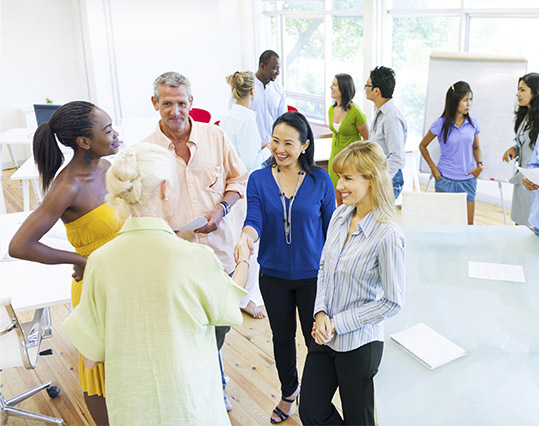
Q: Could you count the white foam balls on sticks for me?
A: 0